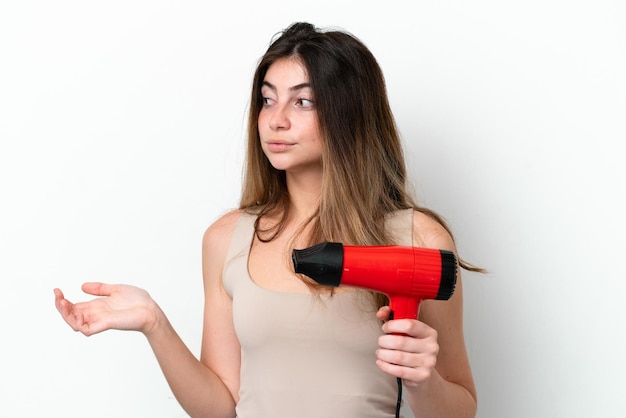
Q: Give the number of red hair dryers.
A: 1